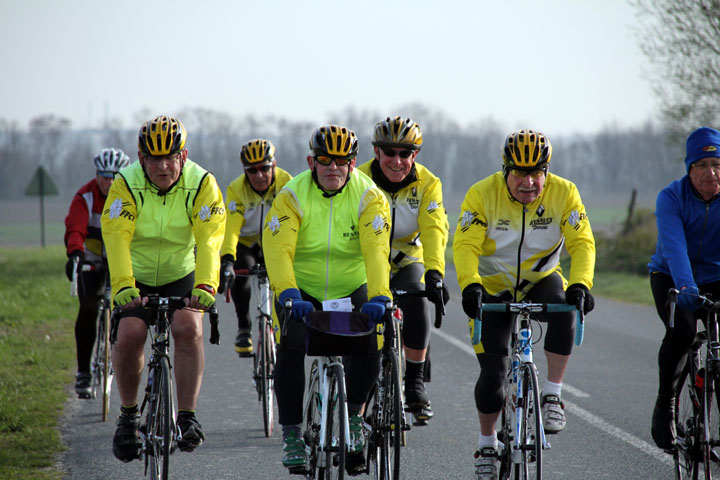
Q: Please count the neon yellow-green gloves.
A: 2